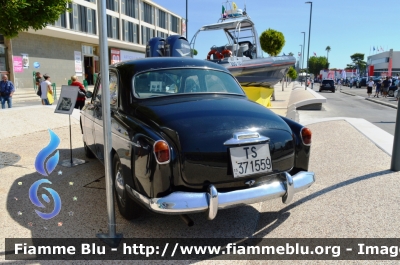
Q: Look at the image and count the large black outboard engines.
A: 2